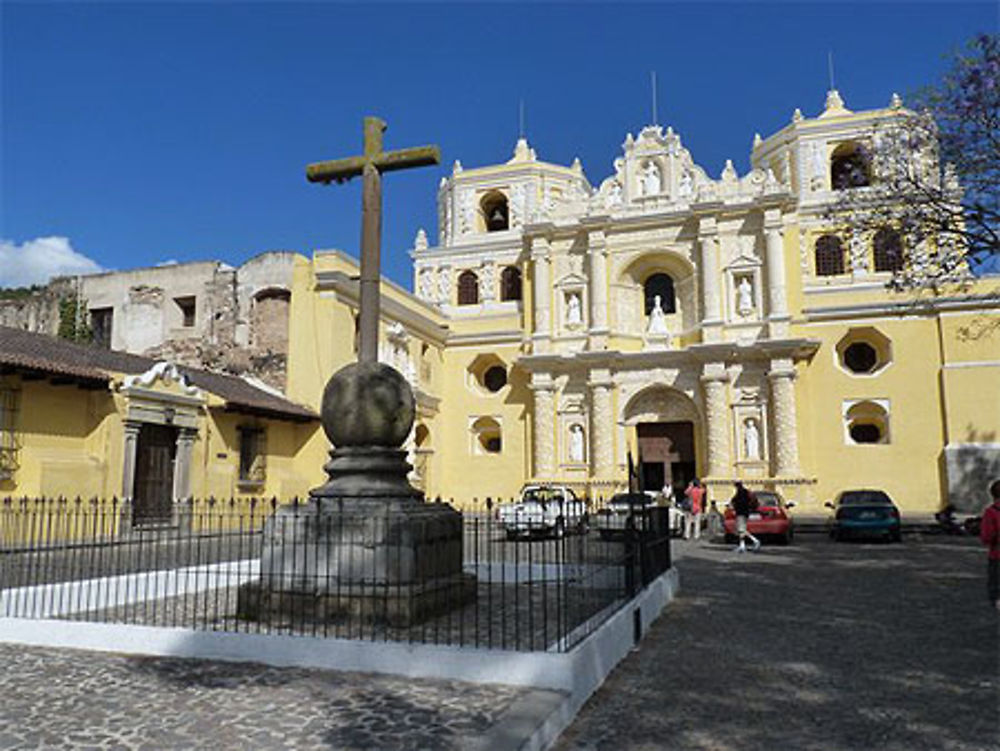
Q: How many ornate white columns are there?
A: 8